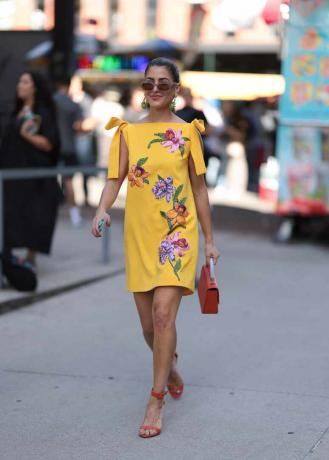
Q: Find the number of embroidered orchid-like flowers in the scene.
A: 6